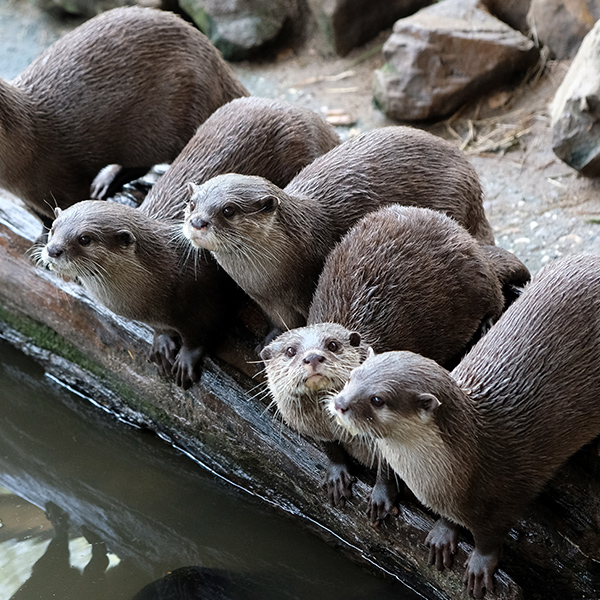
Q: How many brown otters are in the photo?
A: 5